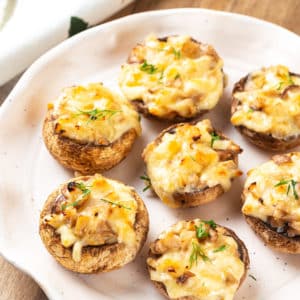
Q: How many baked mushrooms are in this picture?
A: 7